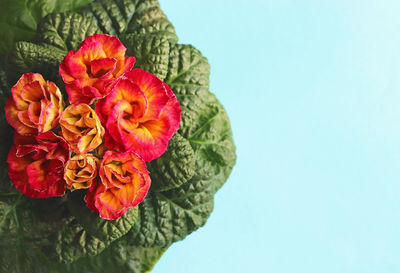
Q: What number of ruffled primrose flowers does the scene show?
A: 7